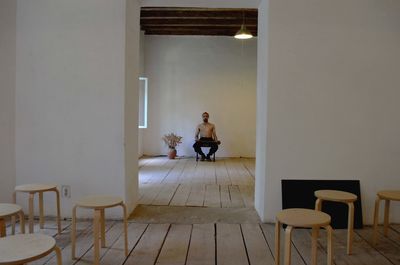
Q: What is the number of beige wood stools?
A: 7